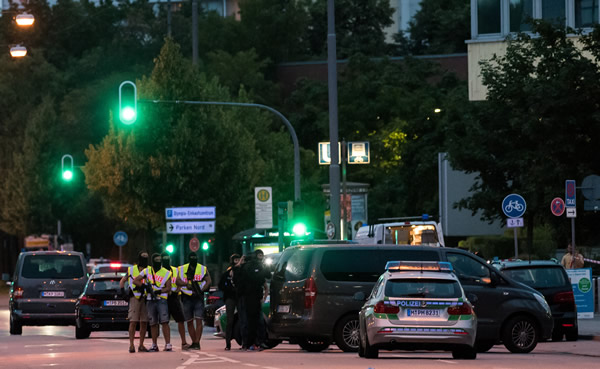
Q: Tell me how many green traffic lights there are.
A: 5